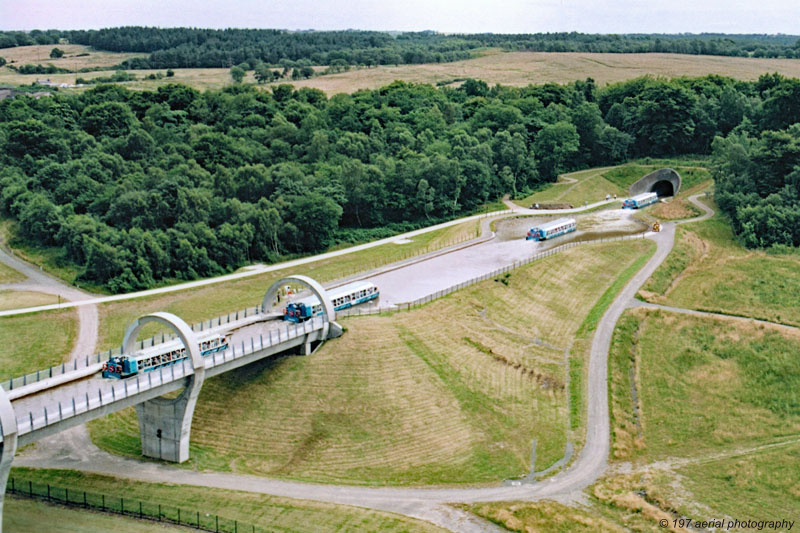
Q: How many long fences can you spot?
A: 3